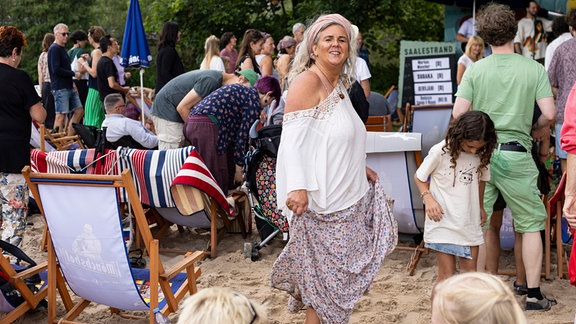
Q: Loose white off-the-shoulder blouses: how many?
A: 1